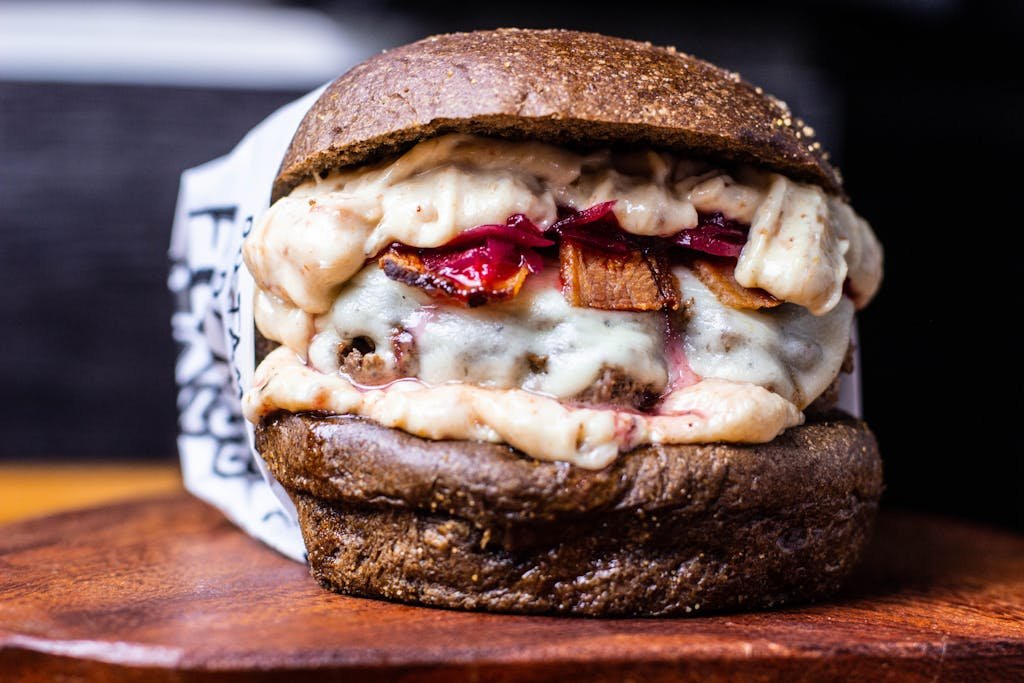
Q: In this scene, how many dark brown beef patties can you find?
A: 1